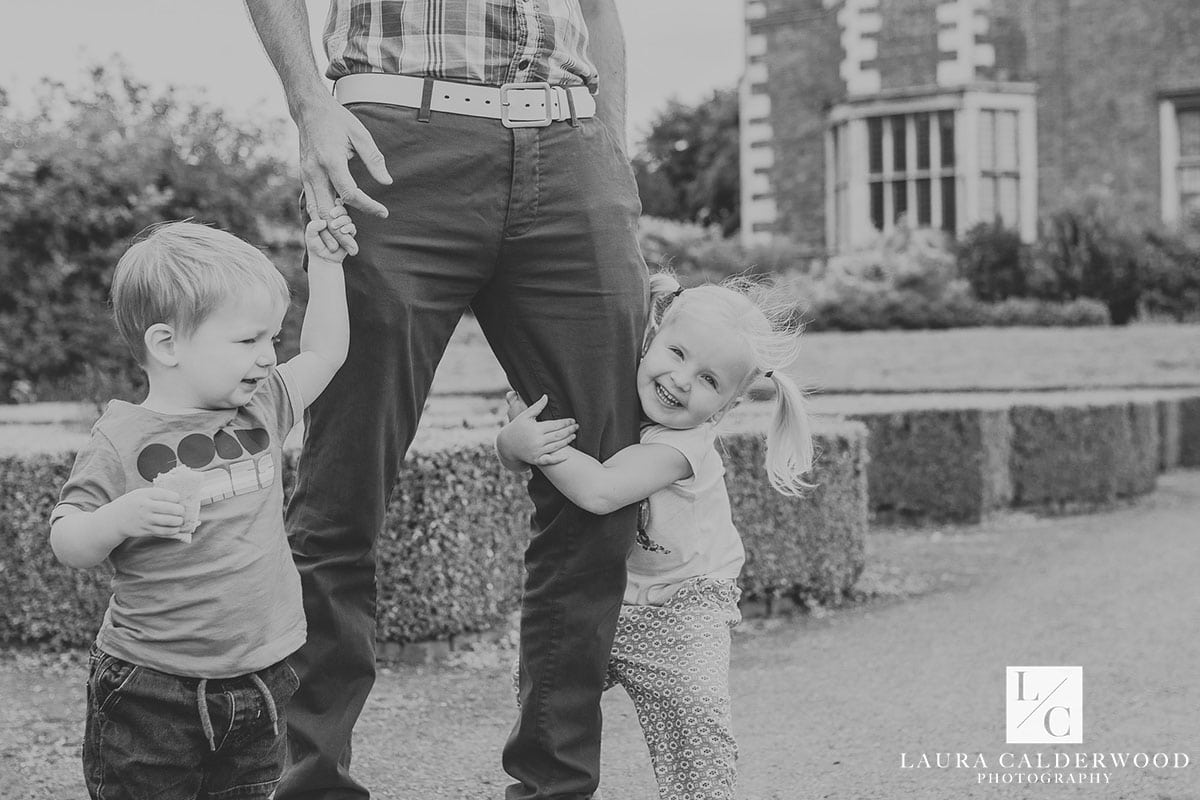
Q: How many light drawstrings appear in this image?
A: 2